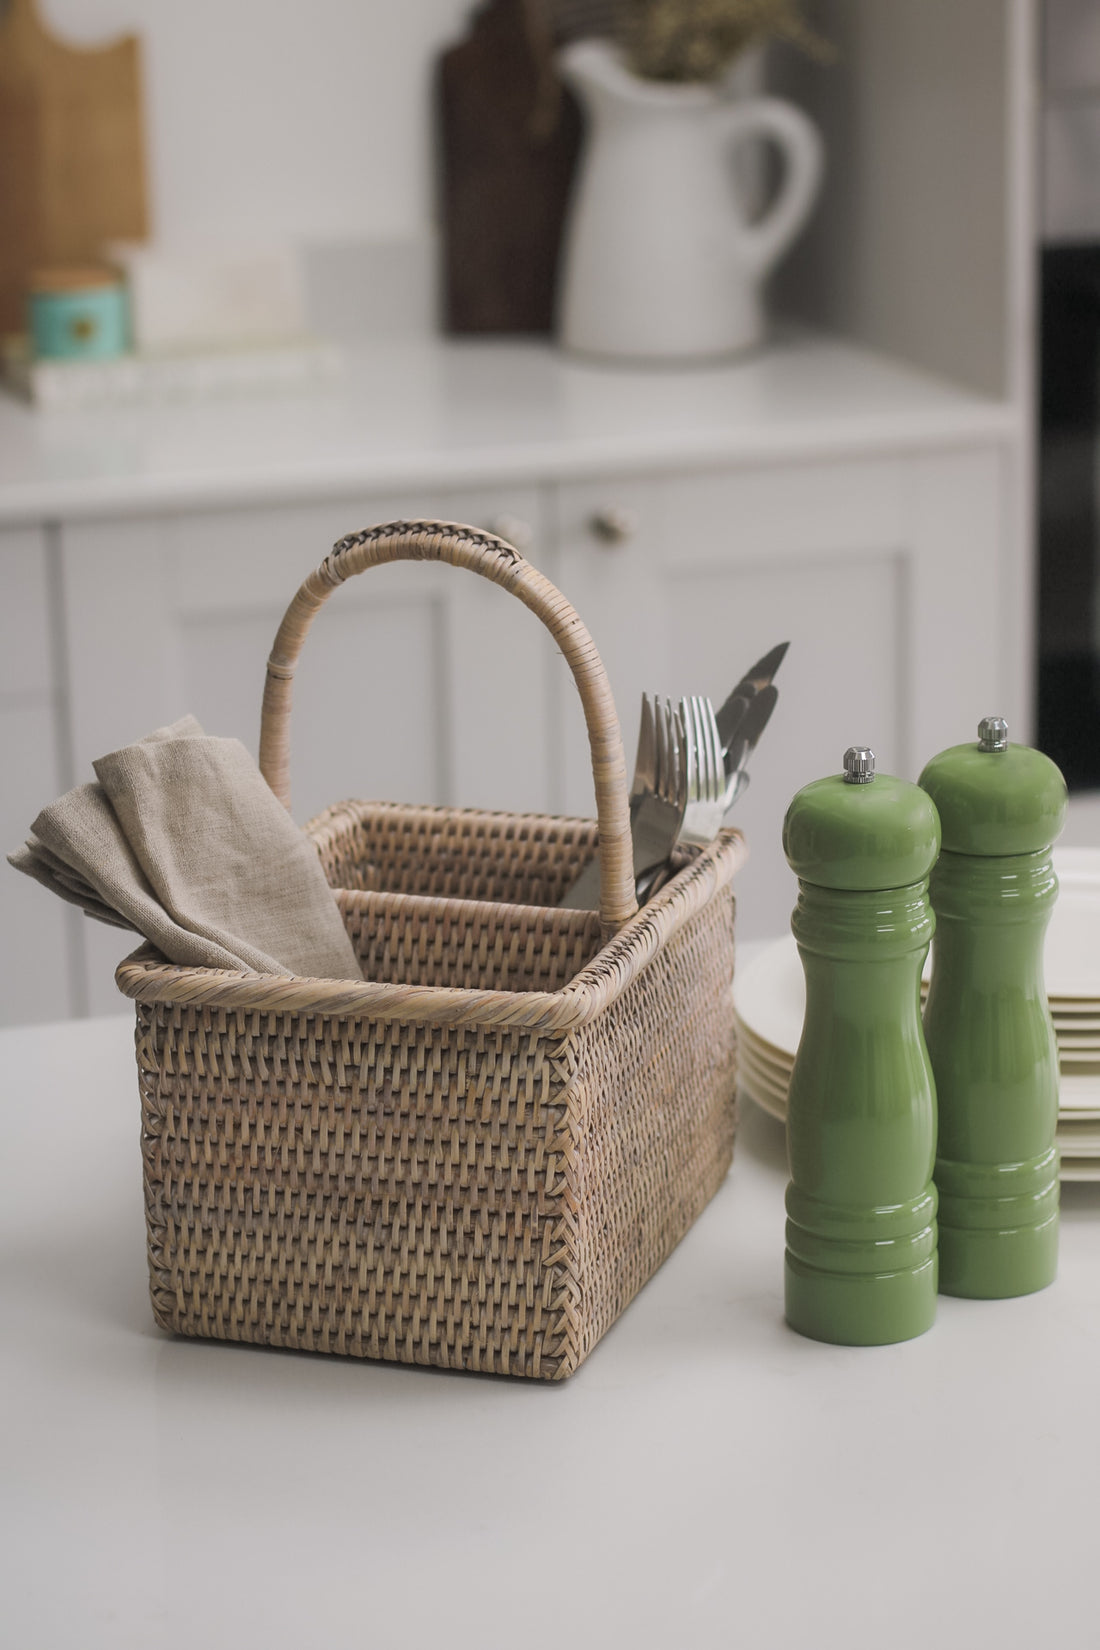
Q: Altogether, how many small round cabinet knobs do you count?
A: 2